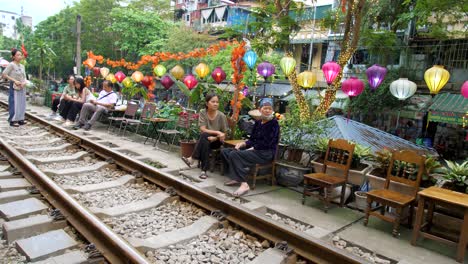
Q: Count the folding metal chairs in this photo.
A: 3